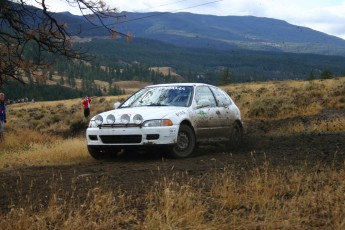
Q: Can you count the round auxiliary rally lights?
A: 4